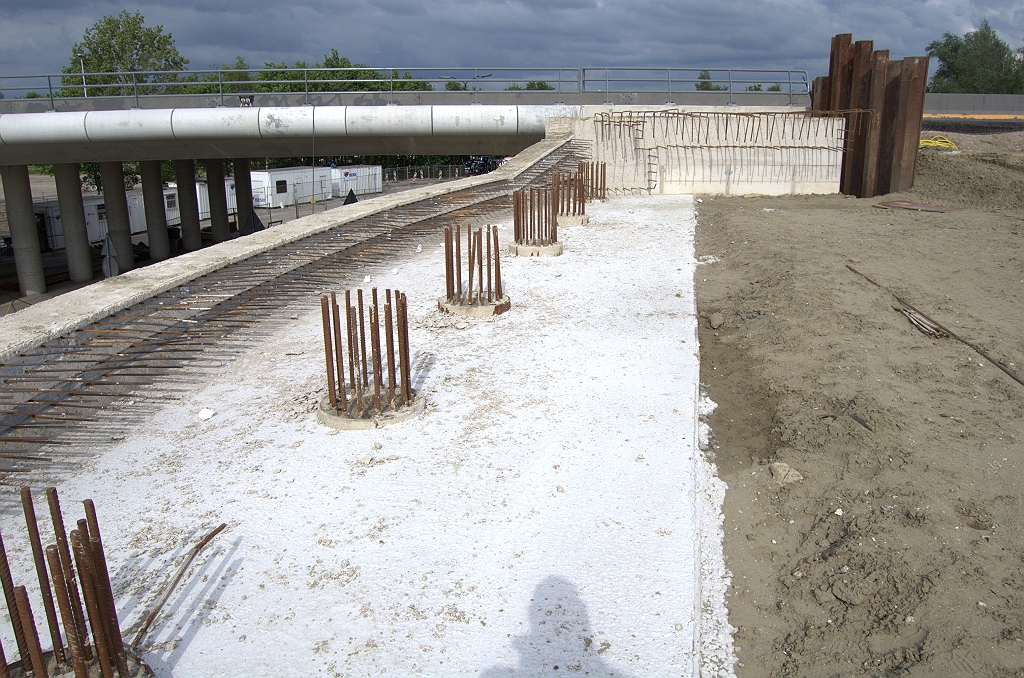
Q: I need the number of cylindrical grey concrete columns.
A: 7